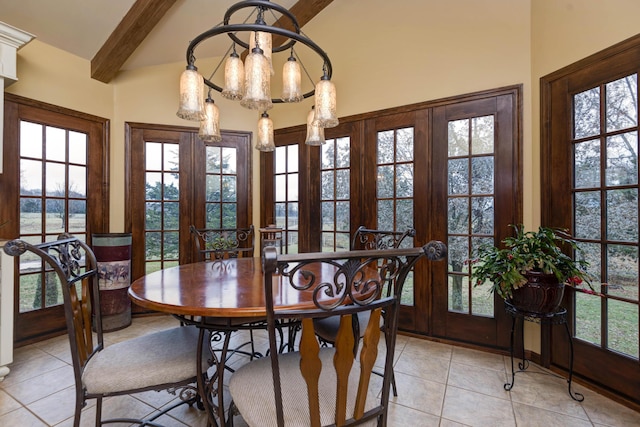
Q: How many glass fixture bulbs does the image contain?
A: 9